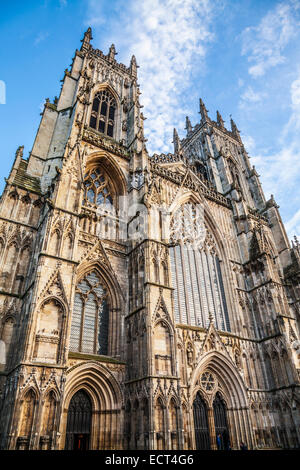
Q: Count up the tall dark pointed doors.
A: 3